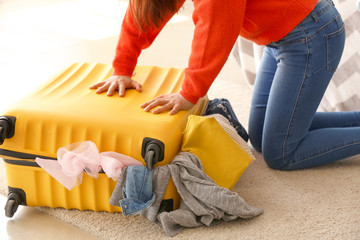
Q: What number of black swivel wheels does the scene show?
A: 3